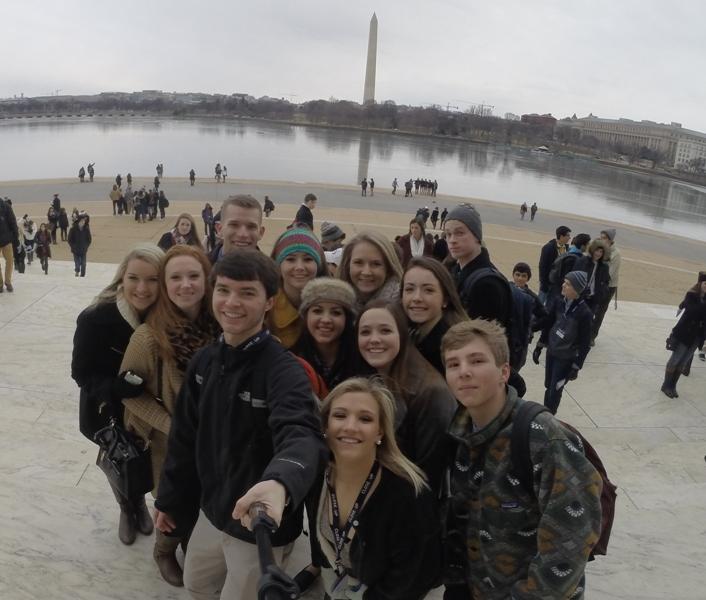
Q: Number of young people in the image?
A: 12